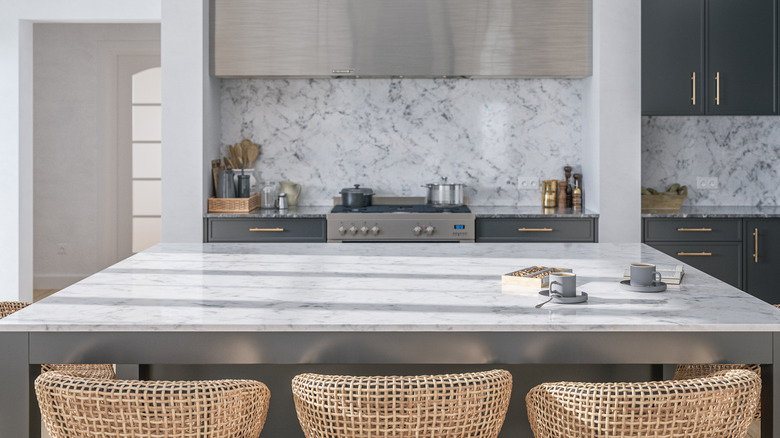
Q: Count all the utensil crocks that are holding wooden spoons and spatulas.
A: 1